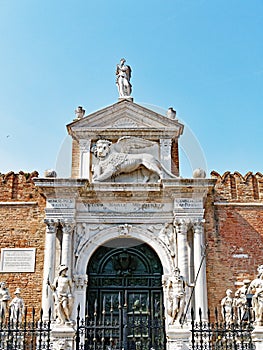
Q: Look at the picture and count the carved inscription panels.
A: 4